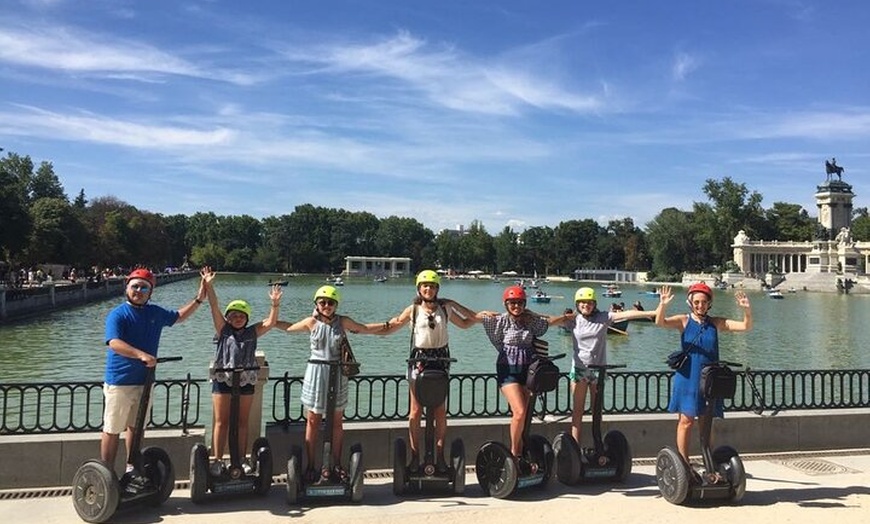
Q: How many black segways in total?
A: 7